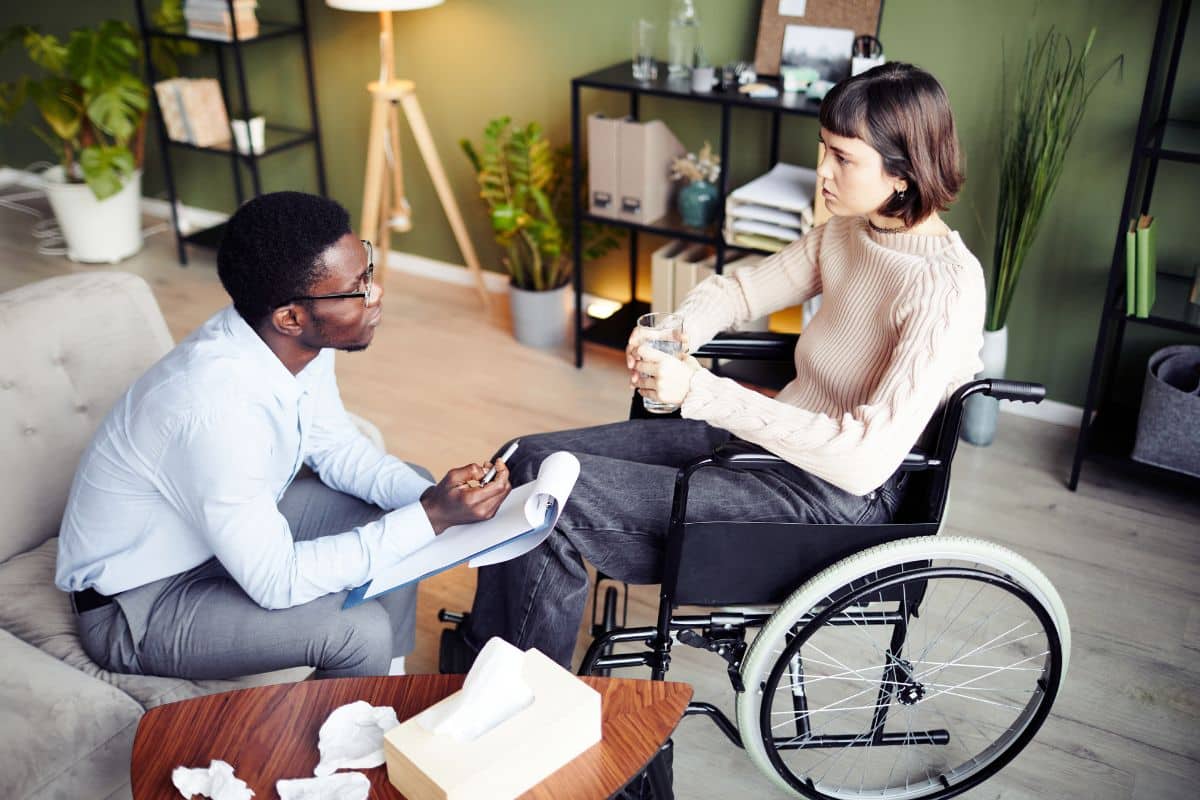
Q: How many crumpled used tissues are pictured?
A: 3